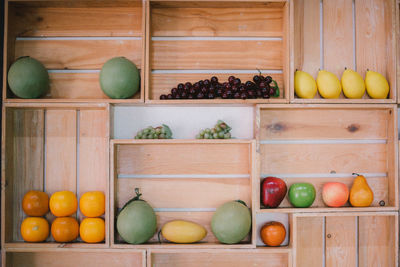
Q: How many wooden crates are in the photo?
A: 9